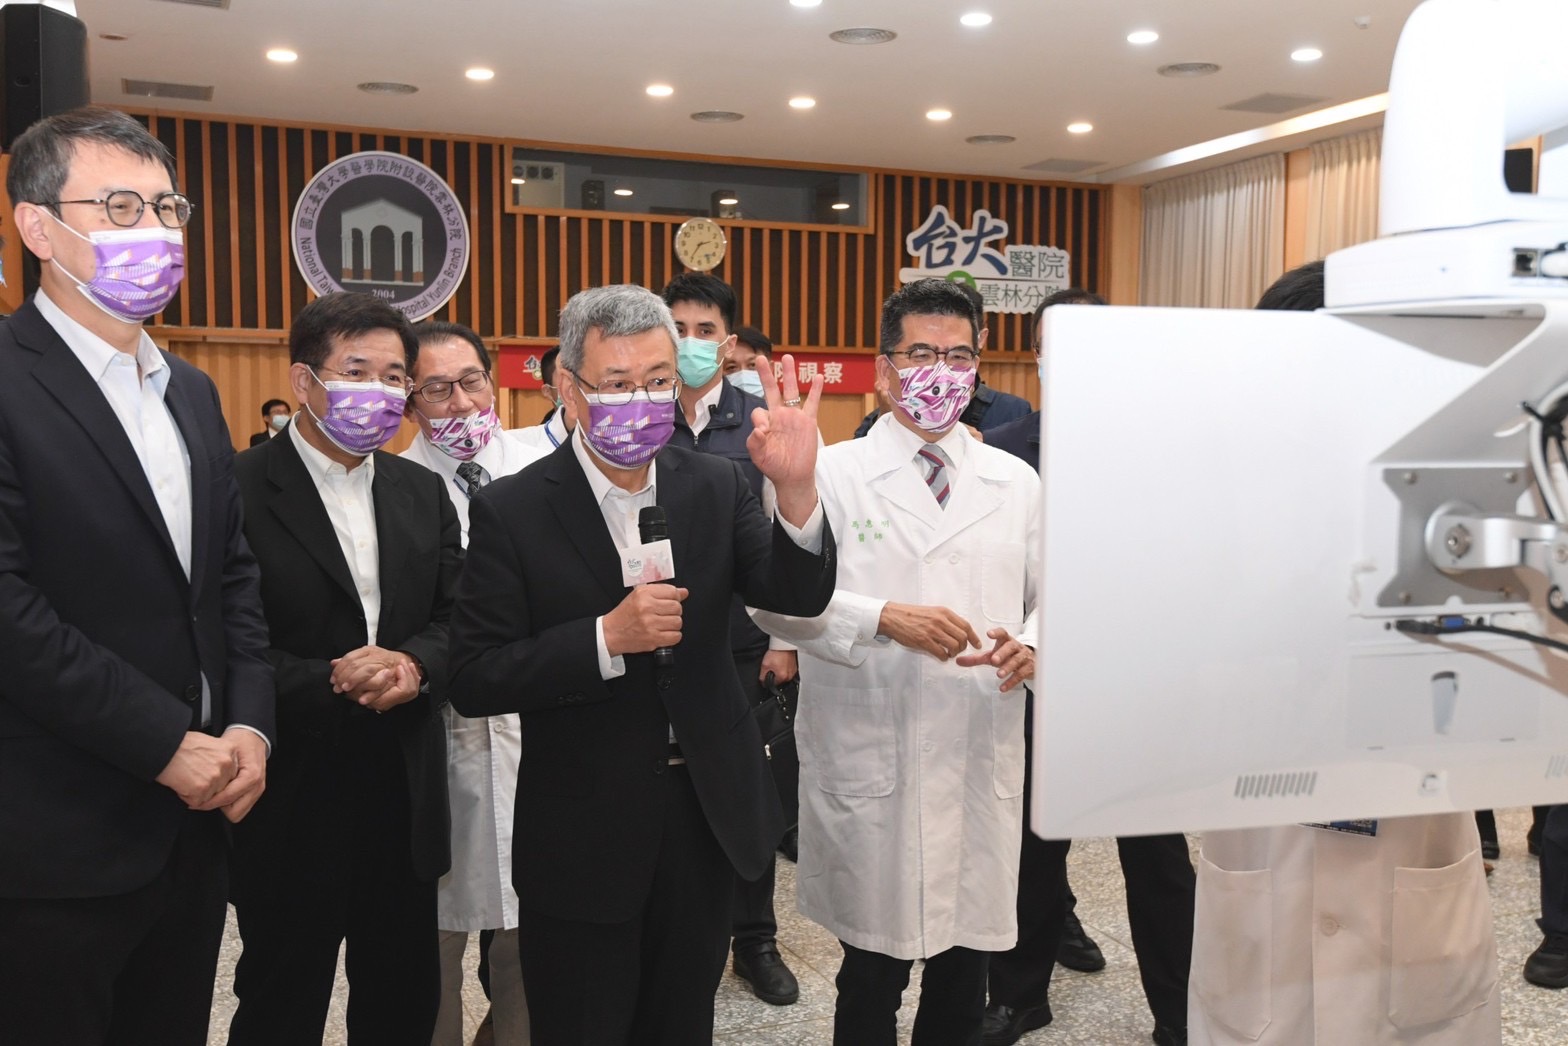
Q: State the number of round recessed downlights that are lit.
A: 10